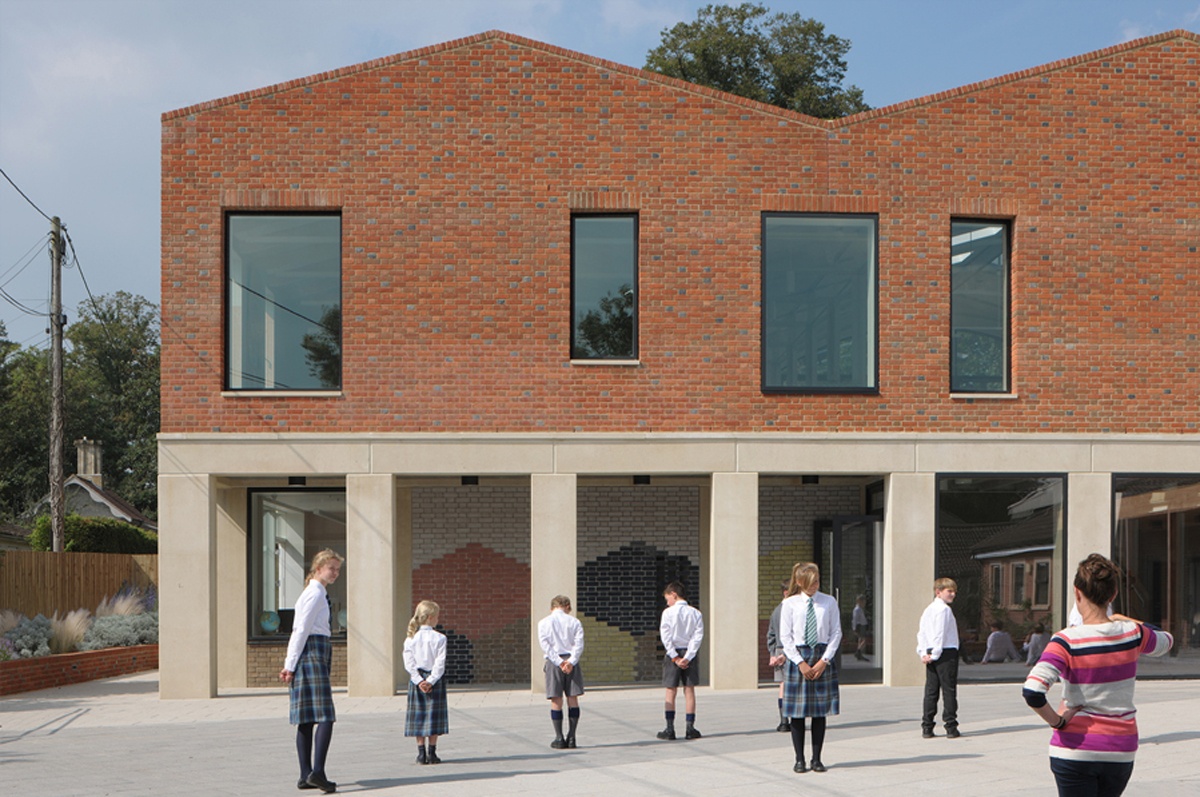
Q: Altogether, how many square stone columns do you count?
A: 6